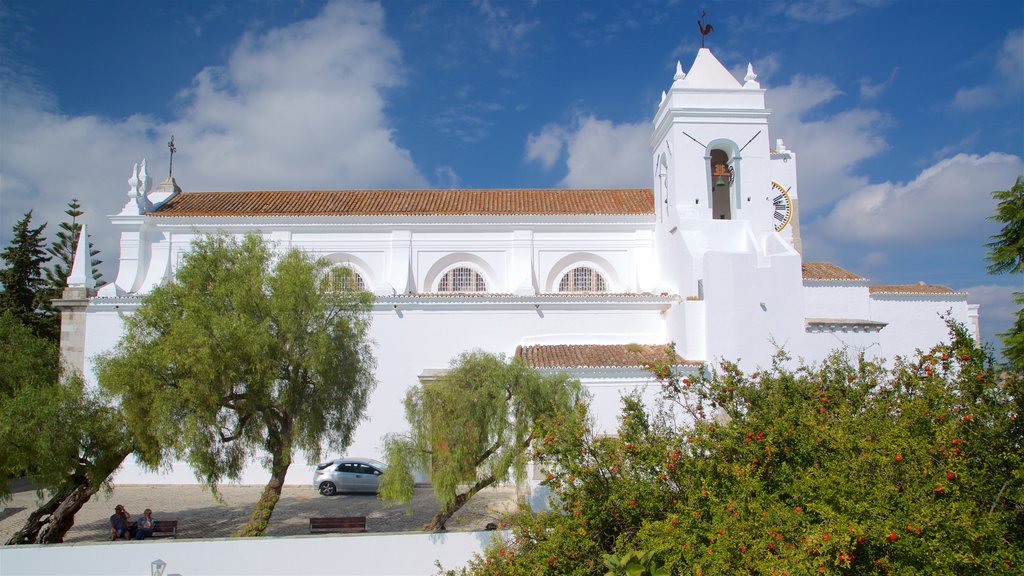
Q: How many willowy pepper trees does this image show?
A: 3